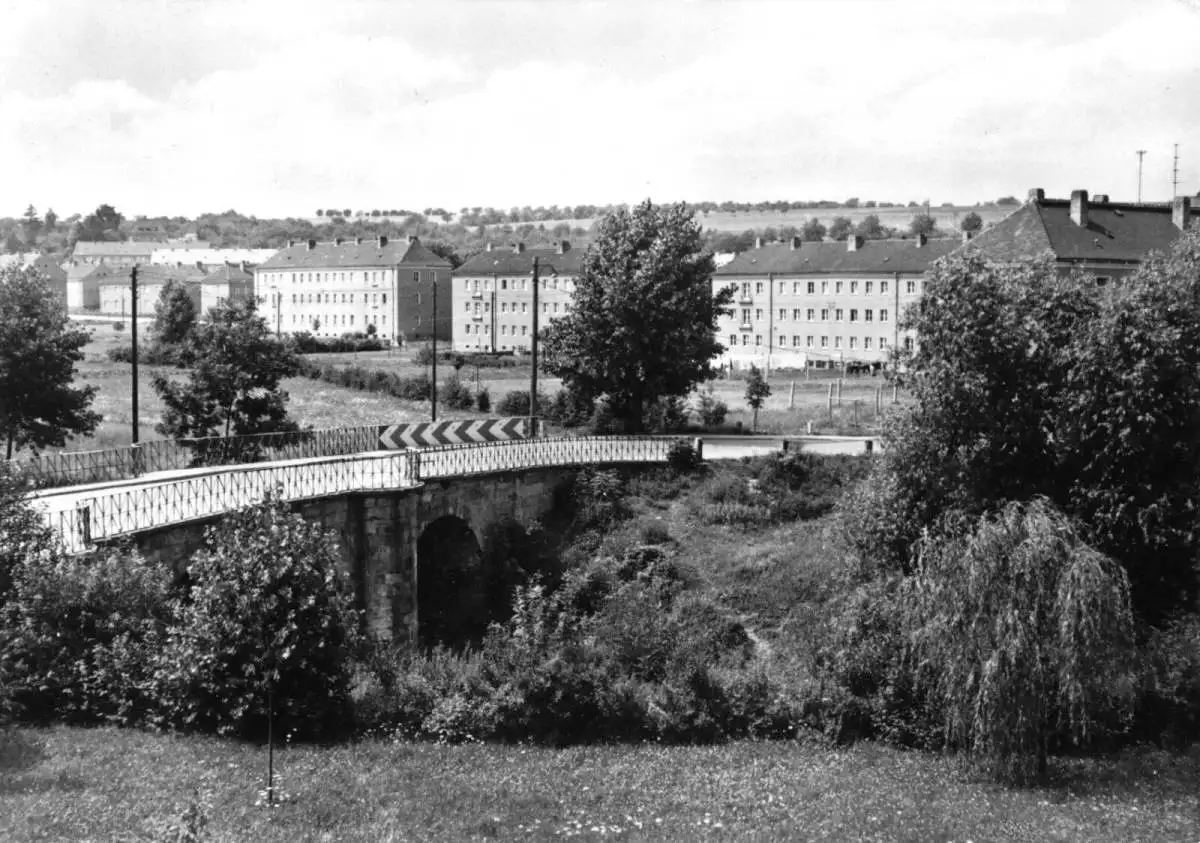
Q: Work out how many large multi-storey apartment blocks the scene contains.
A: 4